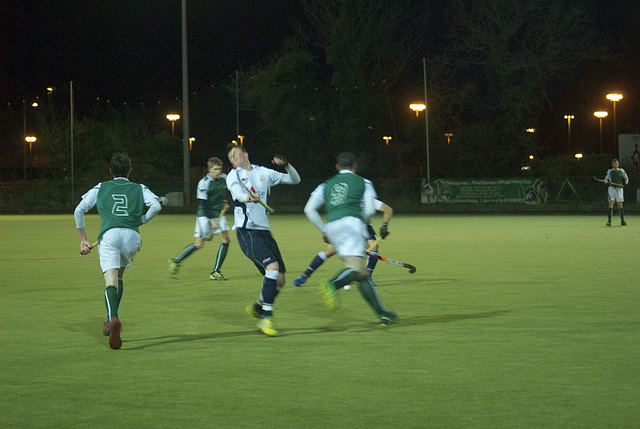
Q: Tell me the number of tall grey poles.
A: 4